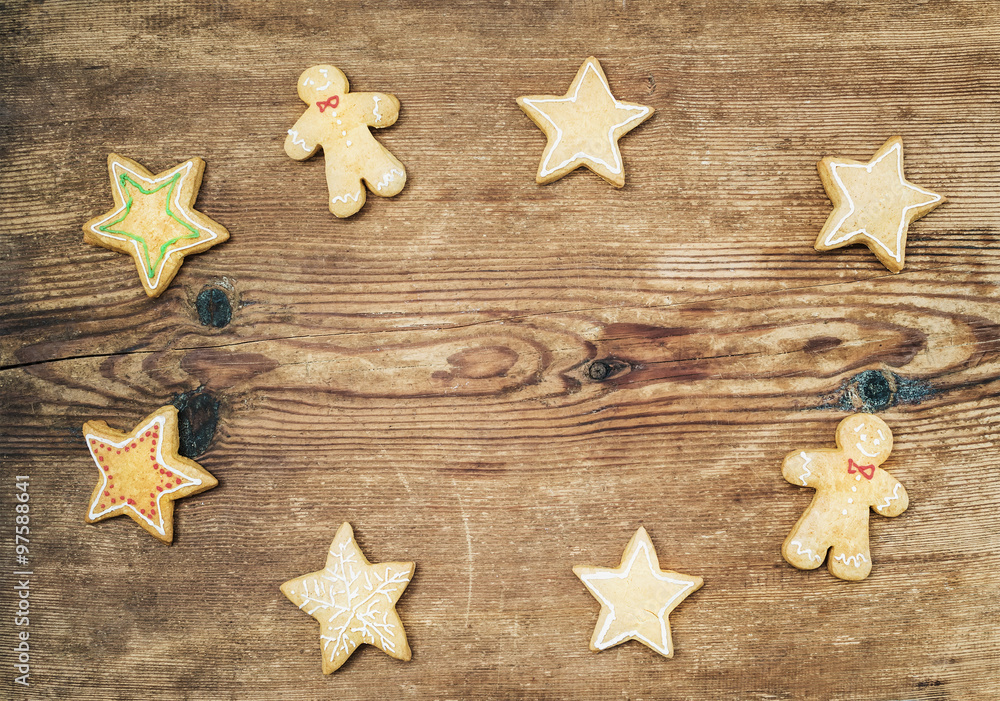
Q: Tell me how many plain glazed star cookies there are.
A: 3